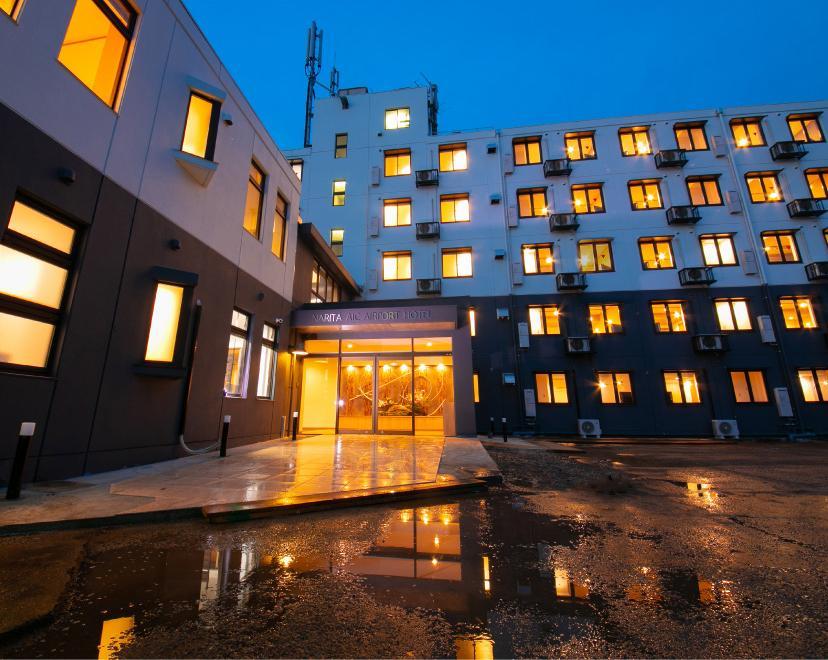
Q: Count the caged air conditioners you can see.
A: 14